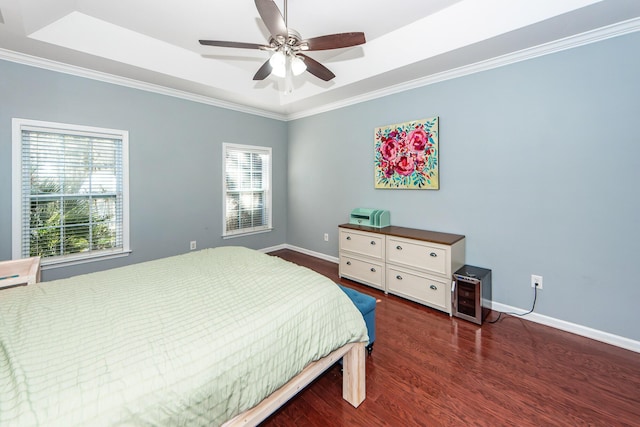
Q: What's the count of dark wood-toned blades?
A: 5